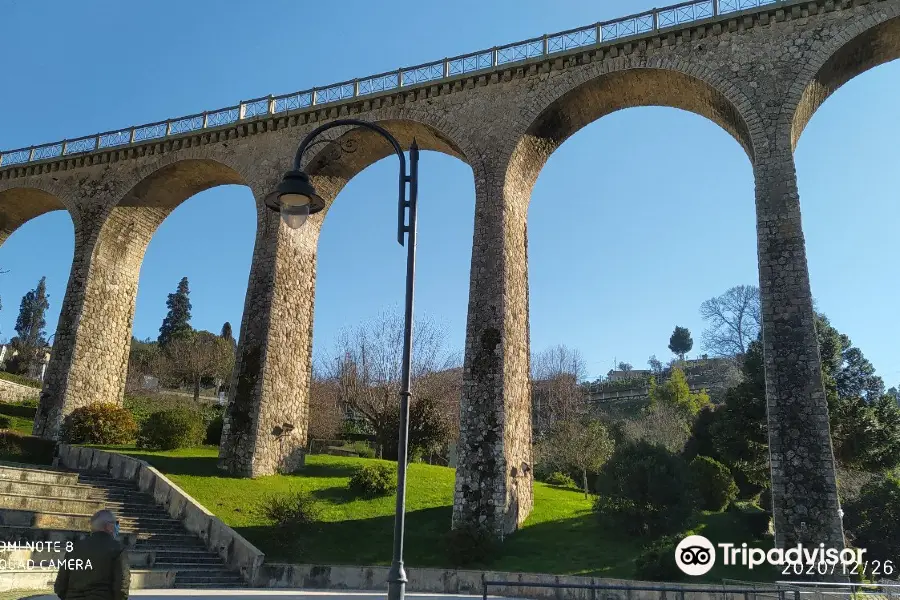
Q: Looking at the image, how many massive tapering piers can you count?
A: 4